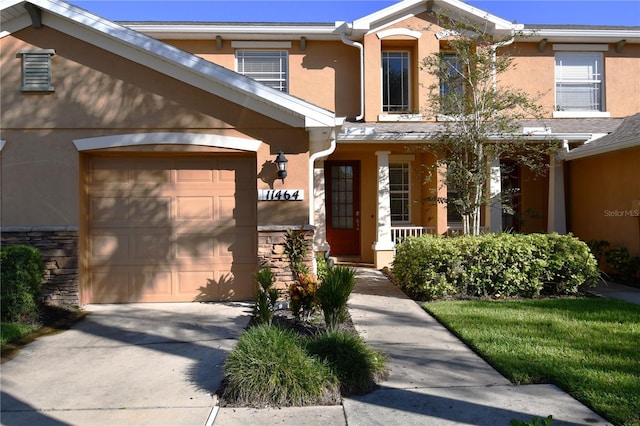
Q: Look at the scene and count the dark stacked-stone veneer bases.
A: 2